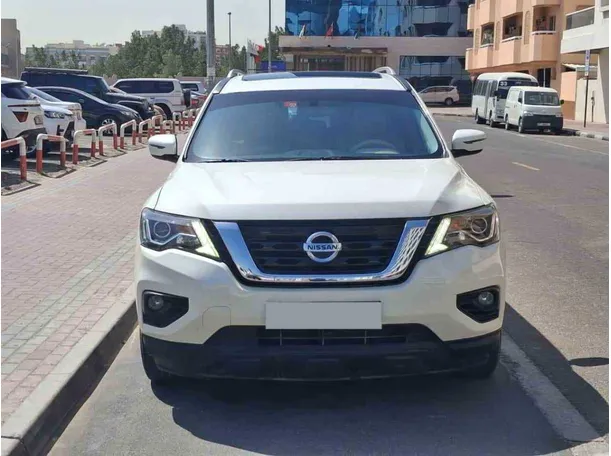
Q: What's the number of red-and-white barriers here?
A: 12